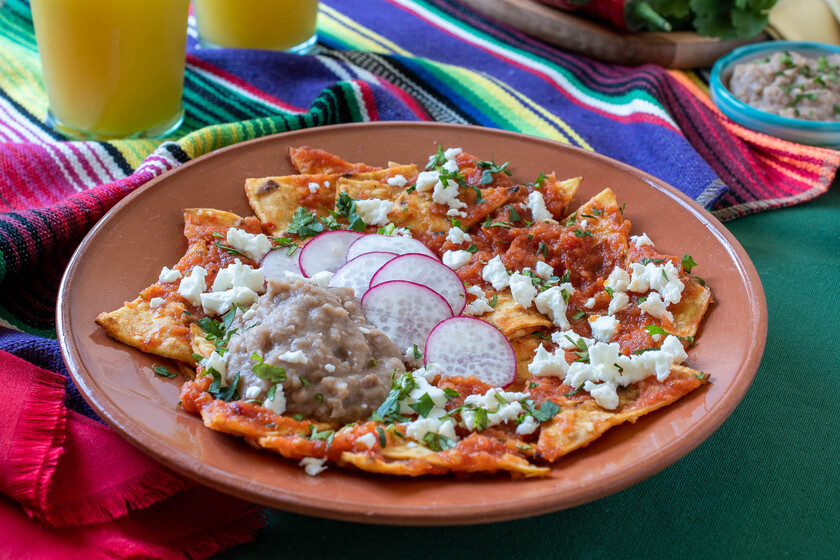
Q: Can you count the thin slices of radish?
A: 7